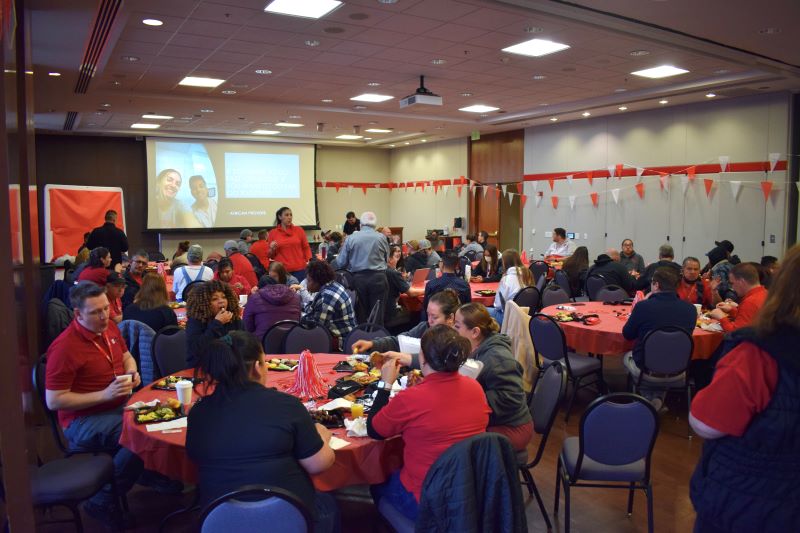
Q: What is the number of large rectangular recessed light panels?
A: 12